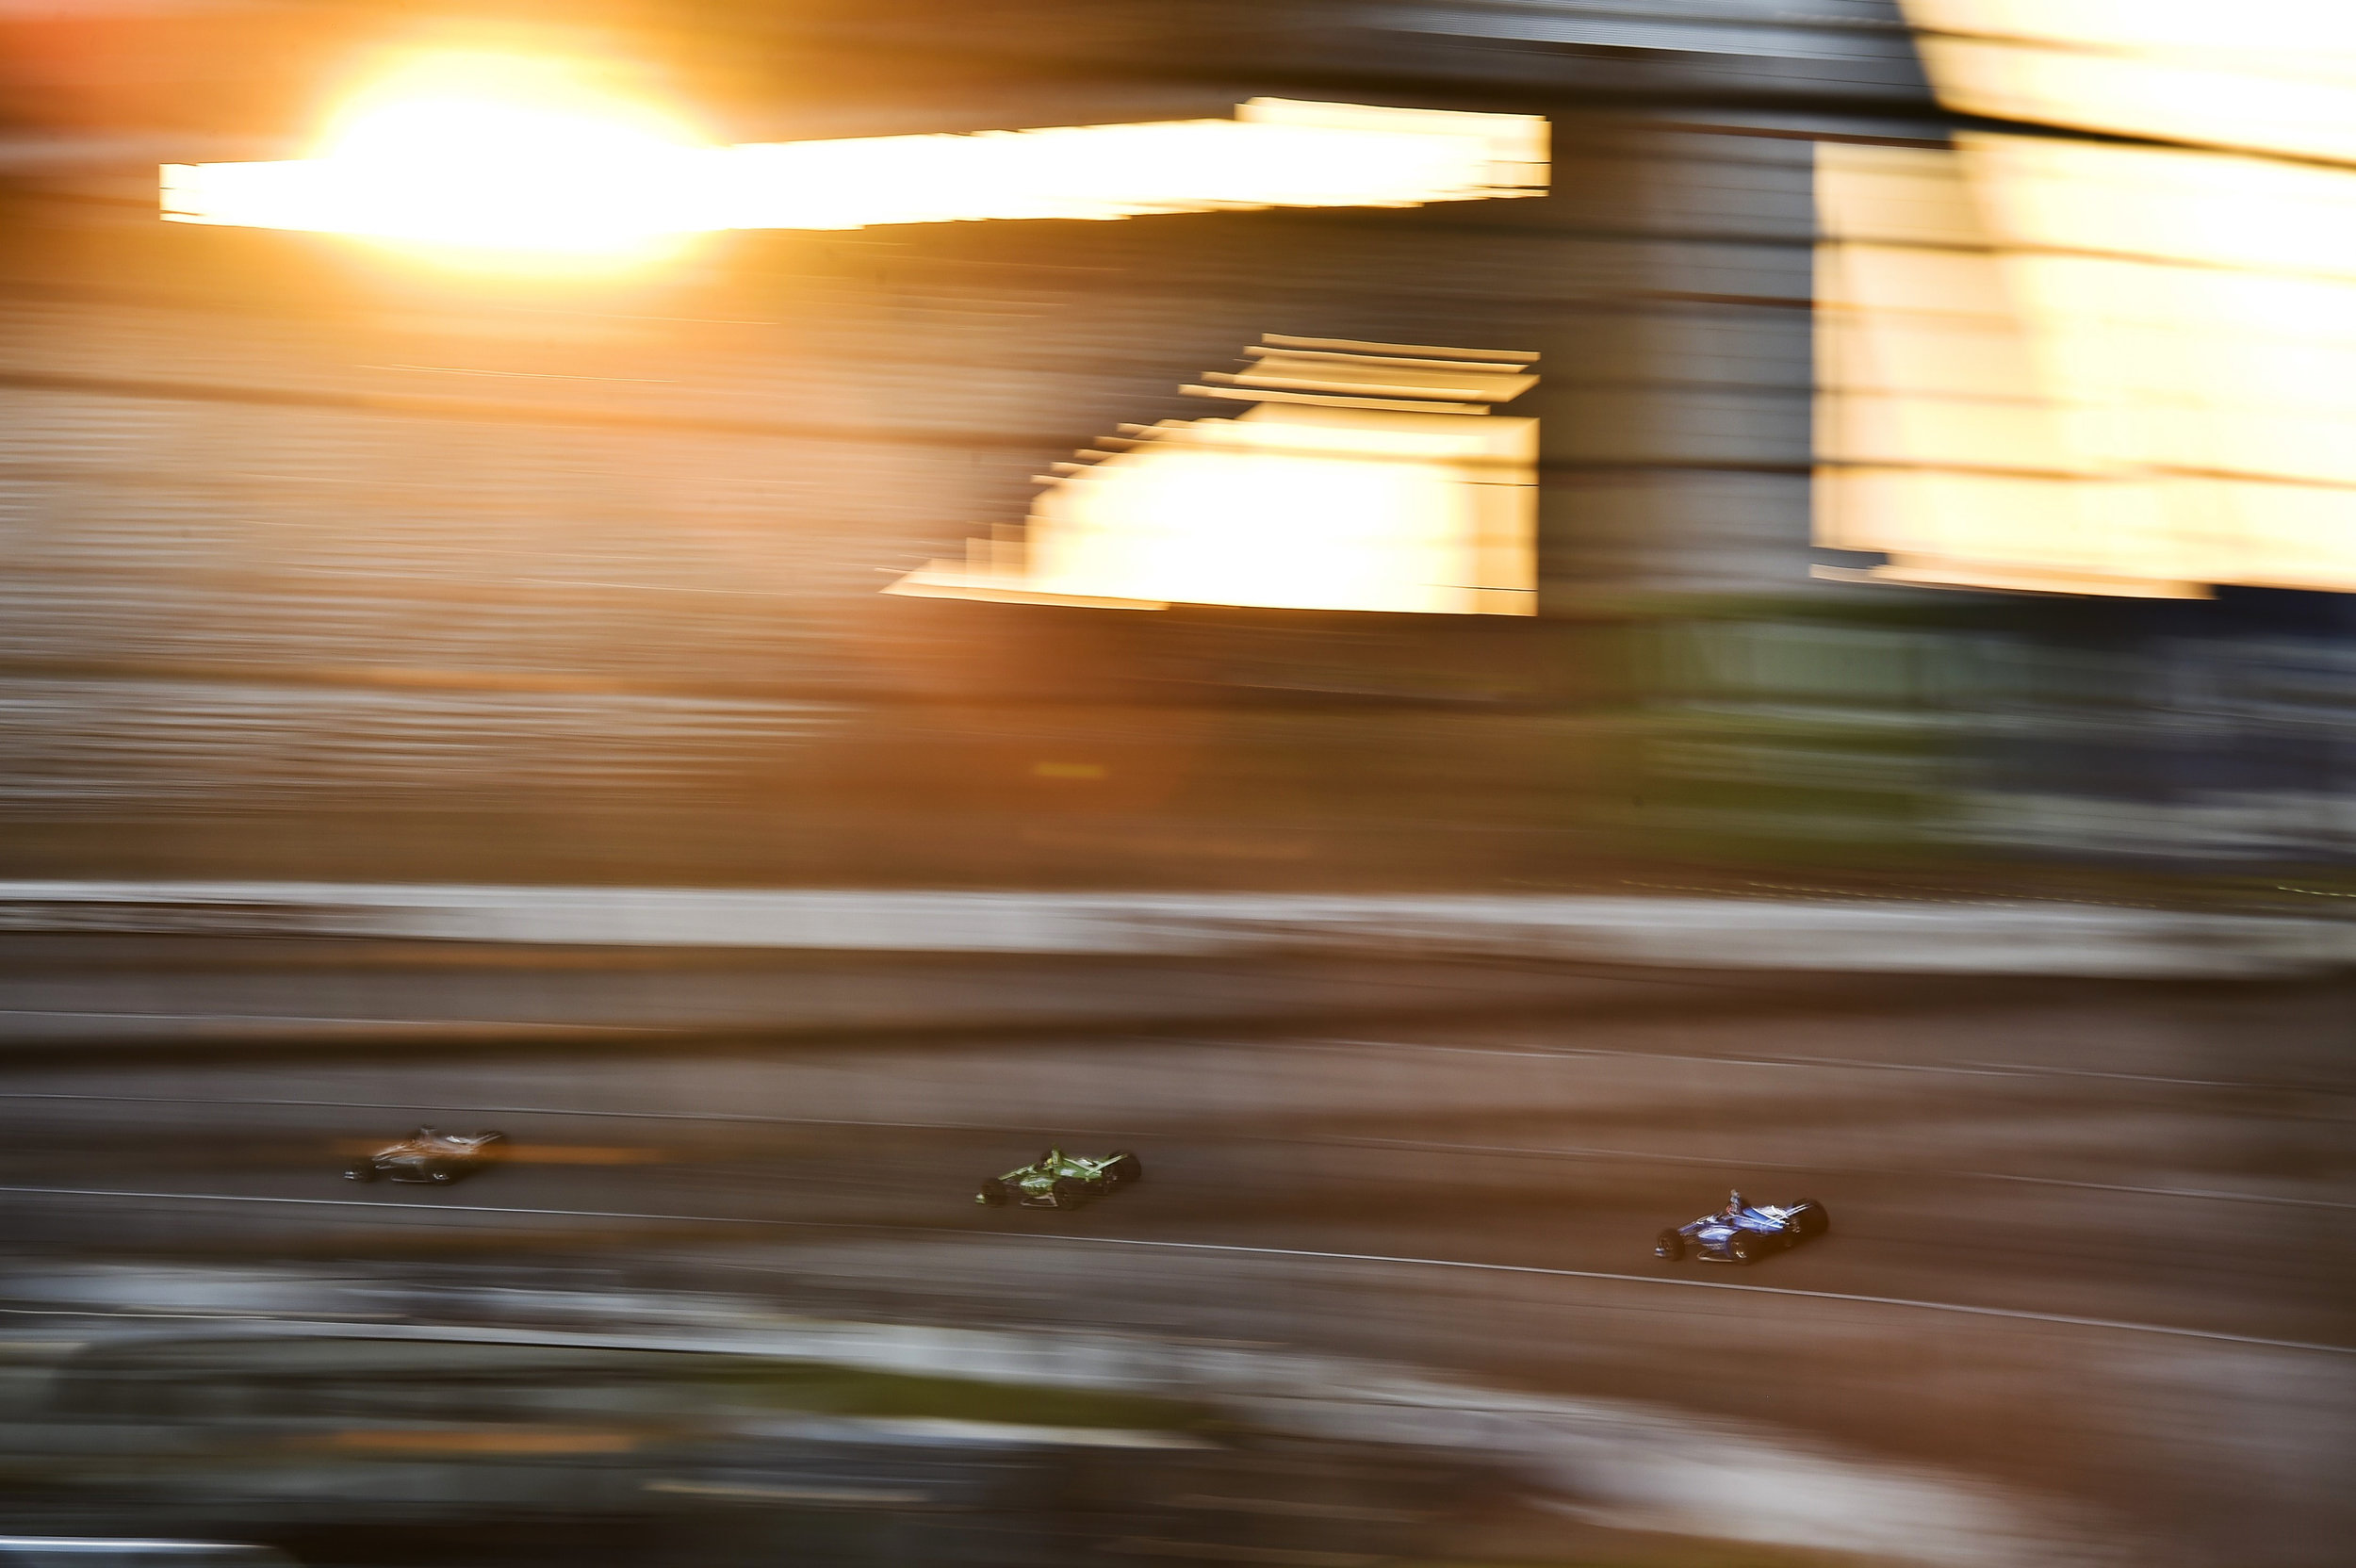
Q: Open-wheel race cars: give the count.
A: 3